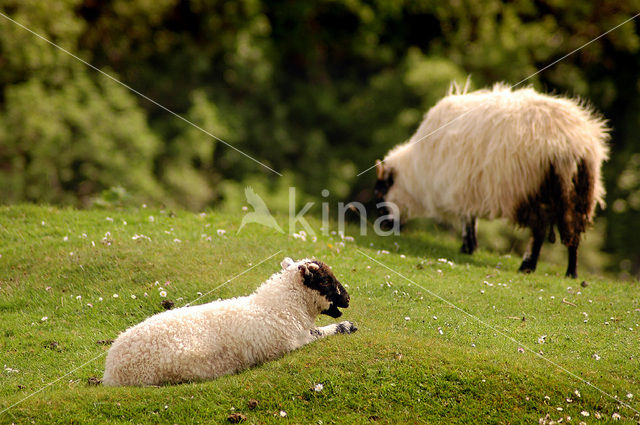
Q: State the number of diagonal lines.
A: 4